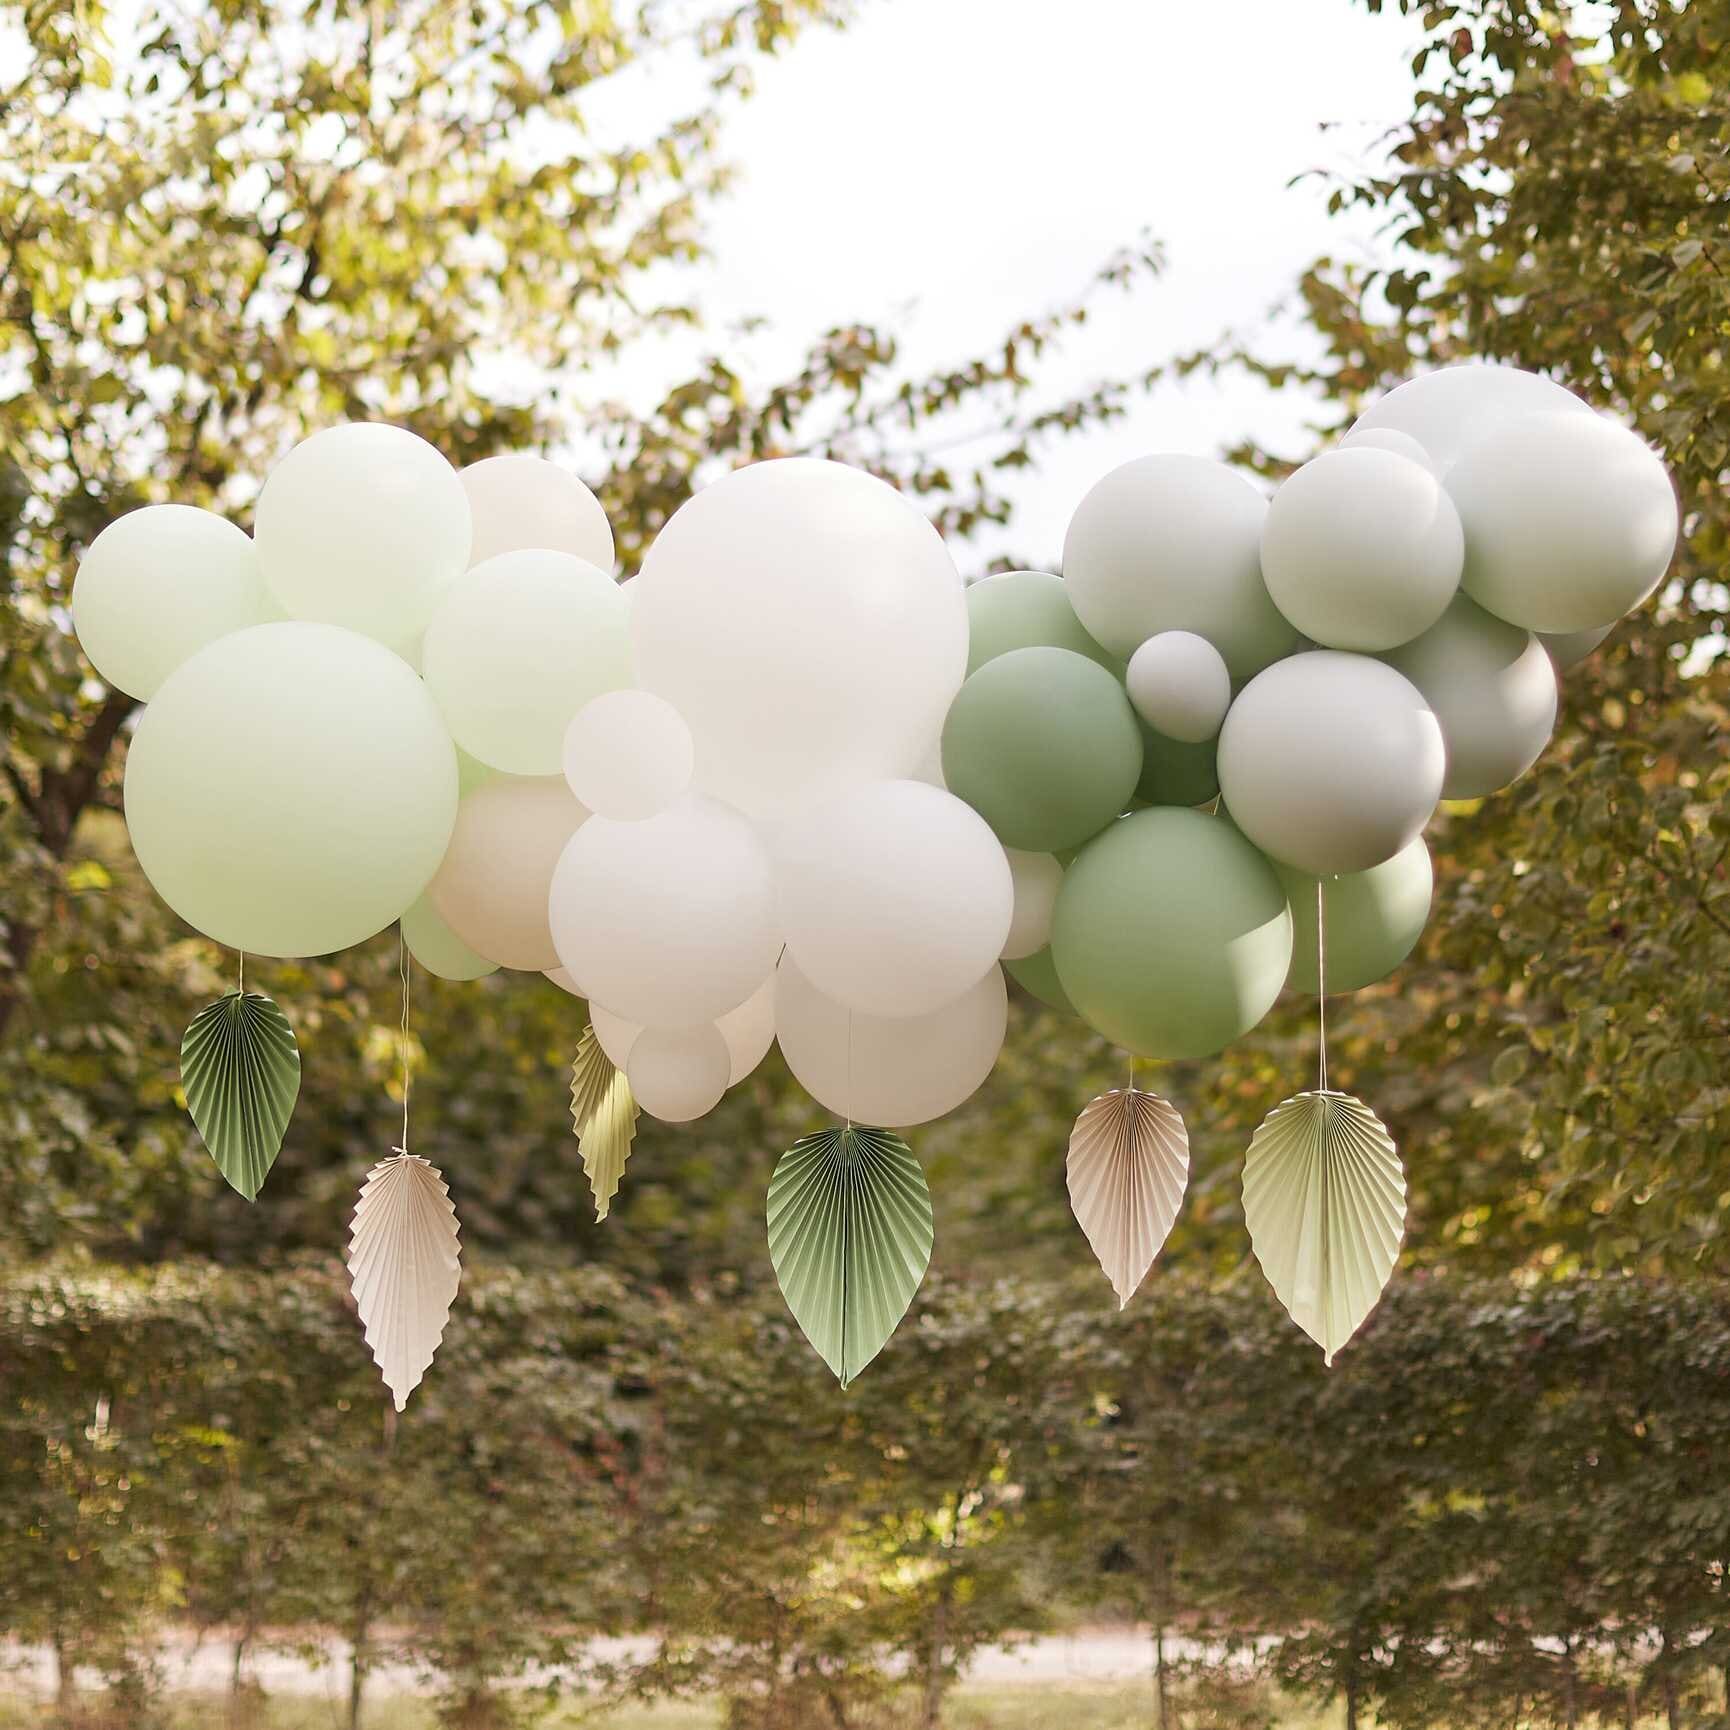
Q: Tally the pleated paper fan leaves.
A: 6